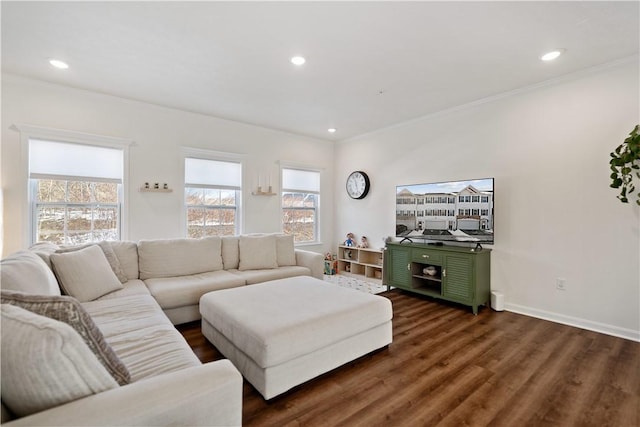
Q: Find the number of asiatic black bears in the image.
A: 0